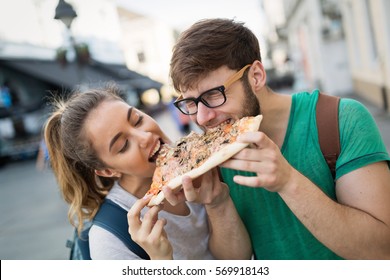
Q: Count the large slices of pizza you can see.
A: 1